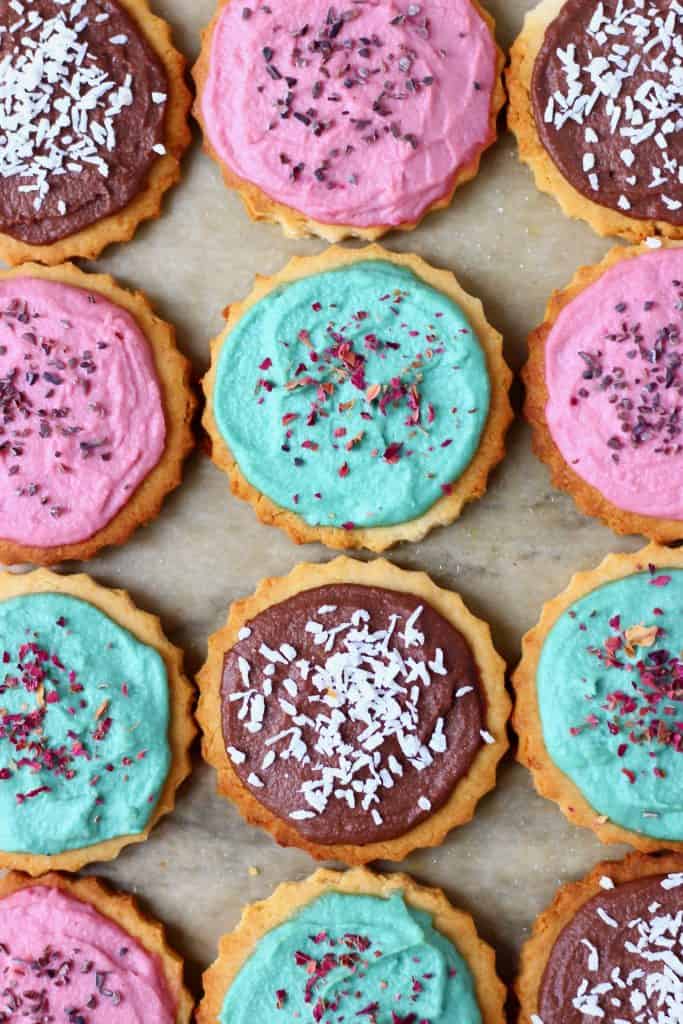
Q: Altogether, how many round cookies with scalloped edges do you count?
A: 12